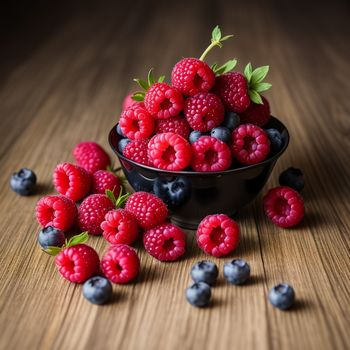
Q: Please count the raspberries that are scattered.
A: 12